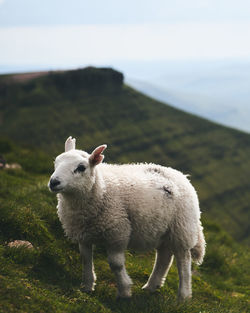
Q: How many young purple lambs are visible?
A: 0